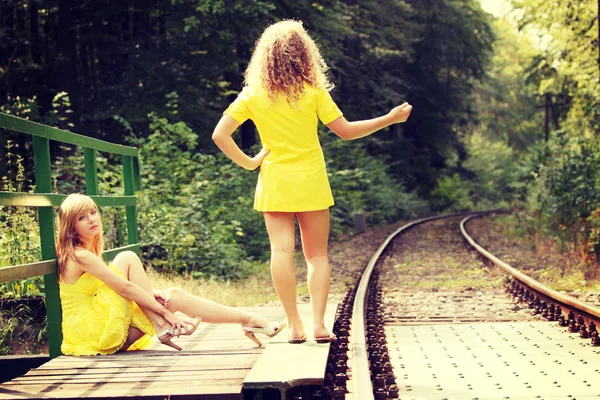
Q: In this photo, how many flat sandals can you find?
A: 2